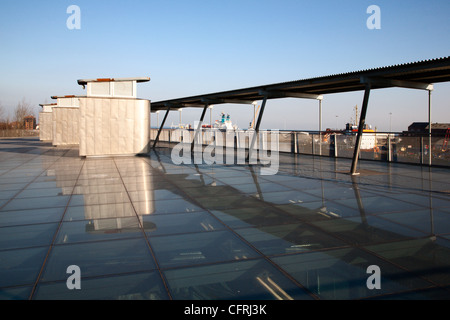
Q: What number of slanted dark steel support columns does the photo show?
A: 4